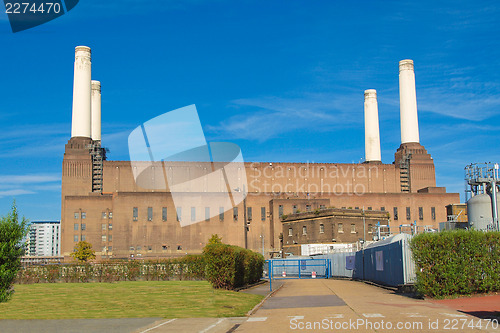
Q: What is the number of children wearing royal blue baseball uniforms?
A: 0